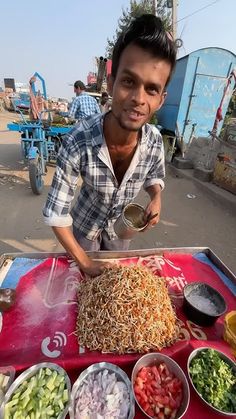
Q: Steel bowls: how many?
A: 4